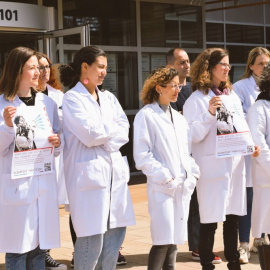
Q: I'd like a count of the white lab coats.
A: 7